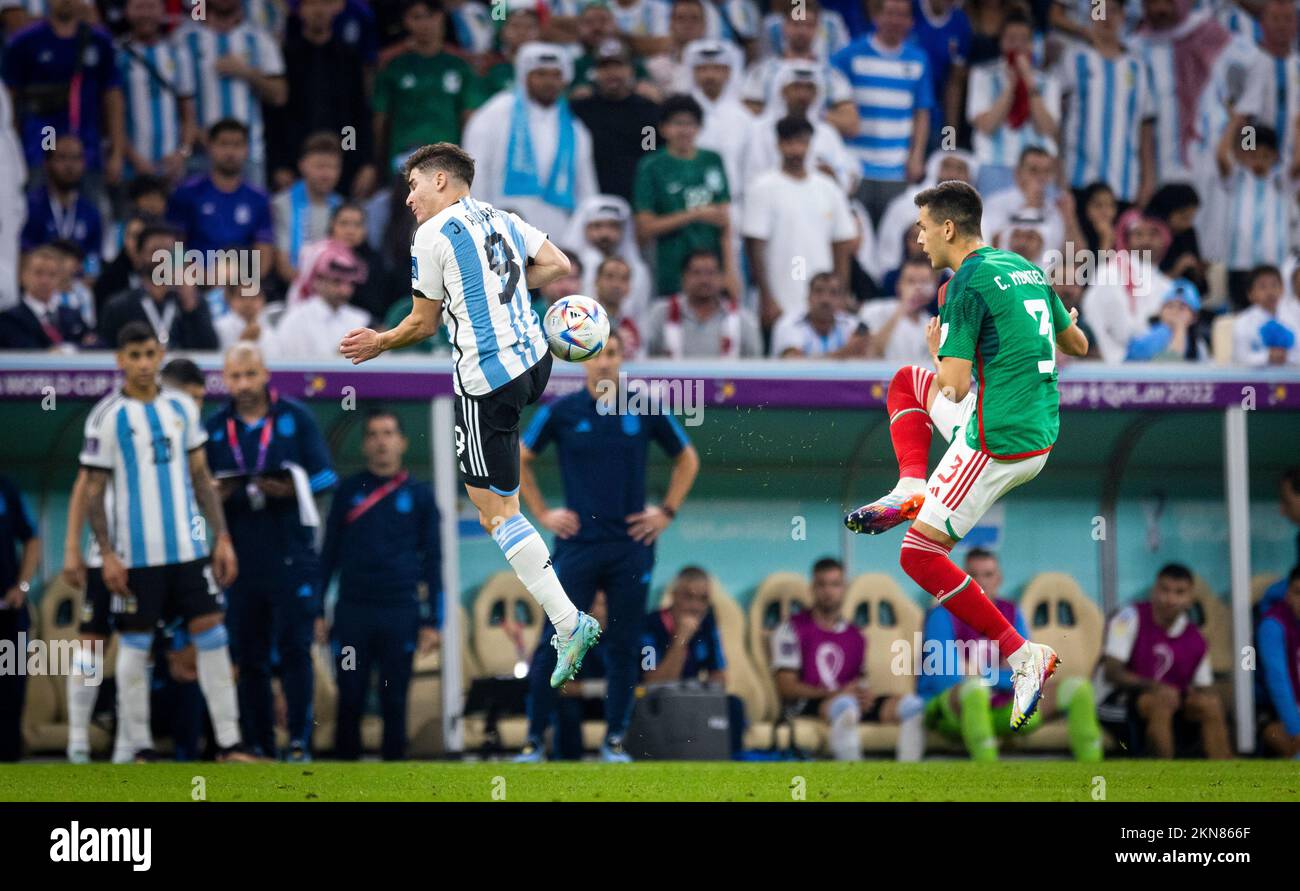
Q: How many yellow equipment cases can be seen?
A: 0